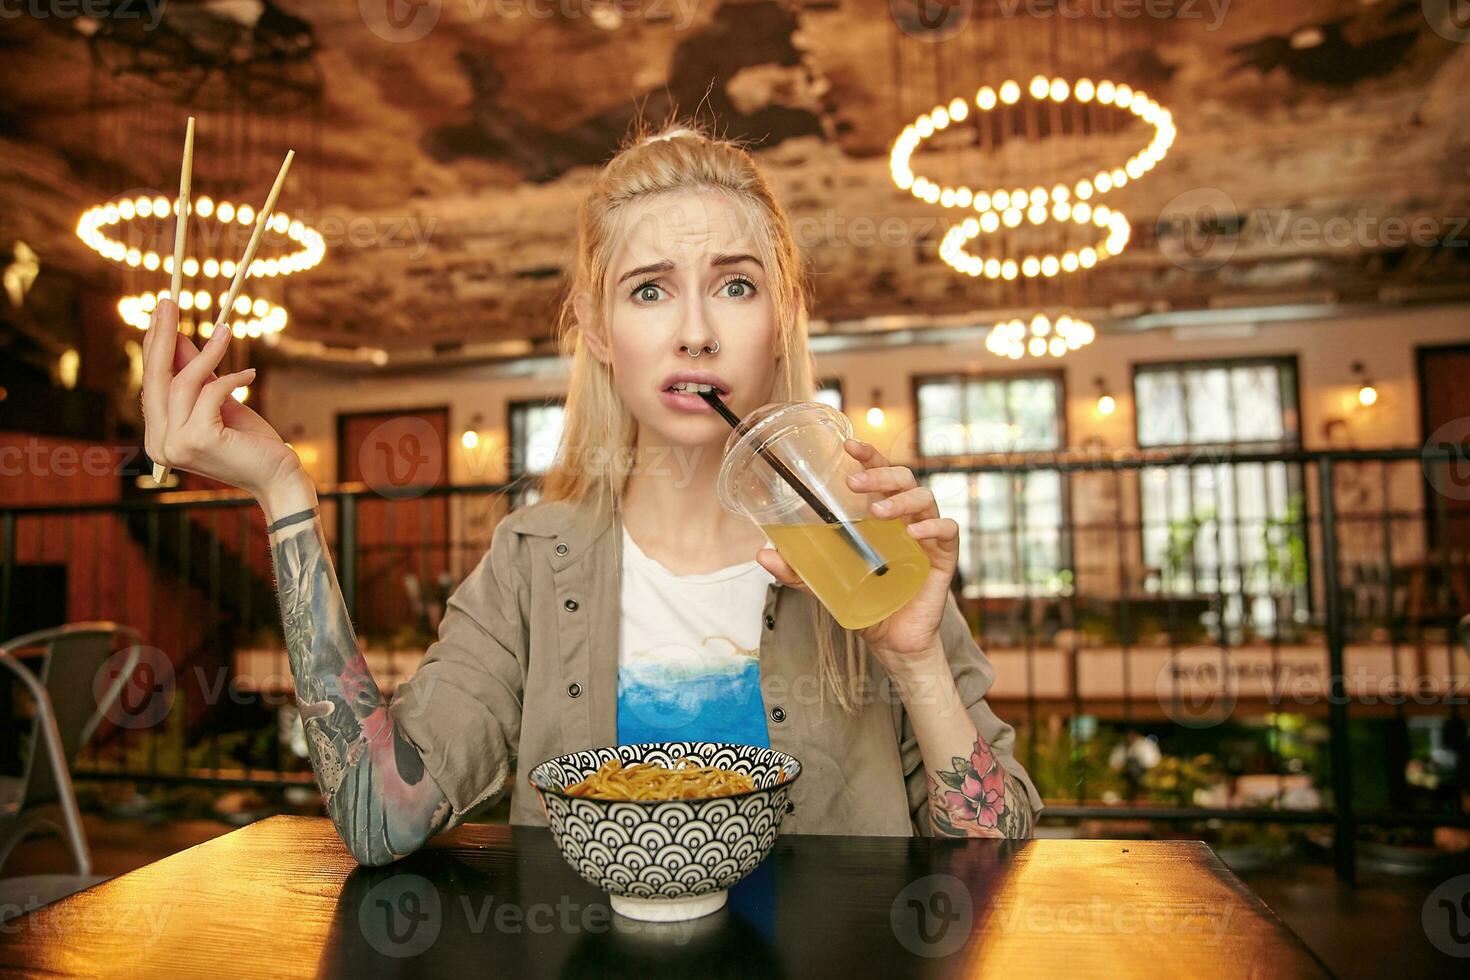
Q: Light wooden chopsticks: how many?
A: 2